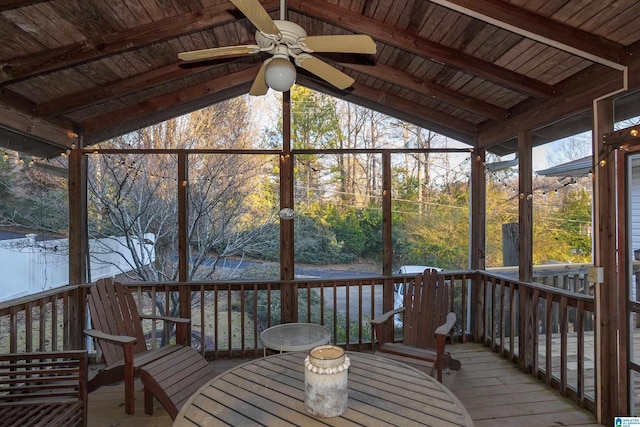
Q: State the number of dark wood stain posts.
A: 7